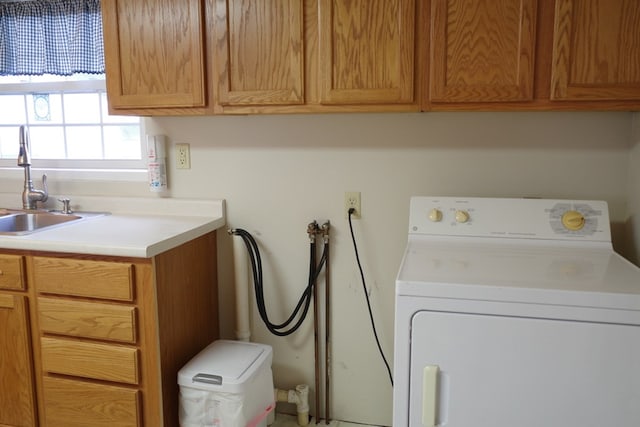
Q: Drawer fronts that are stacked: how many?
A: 4